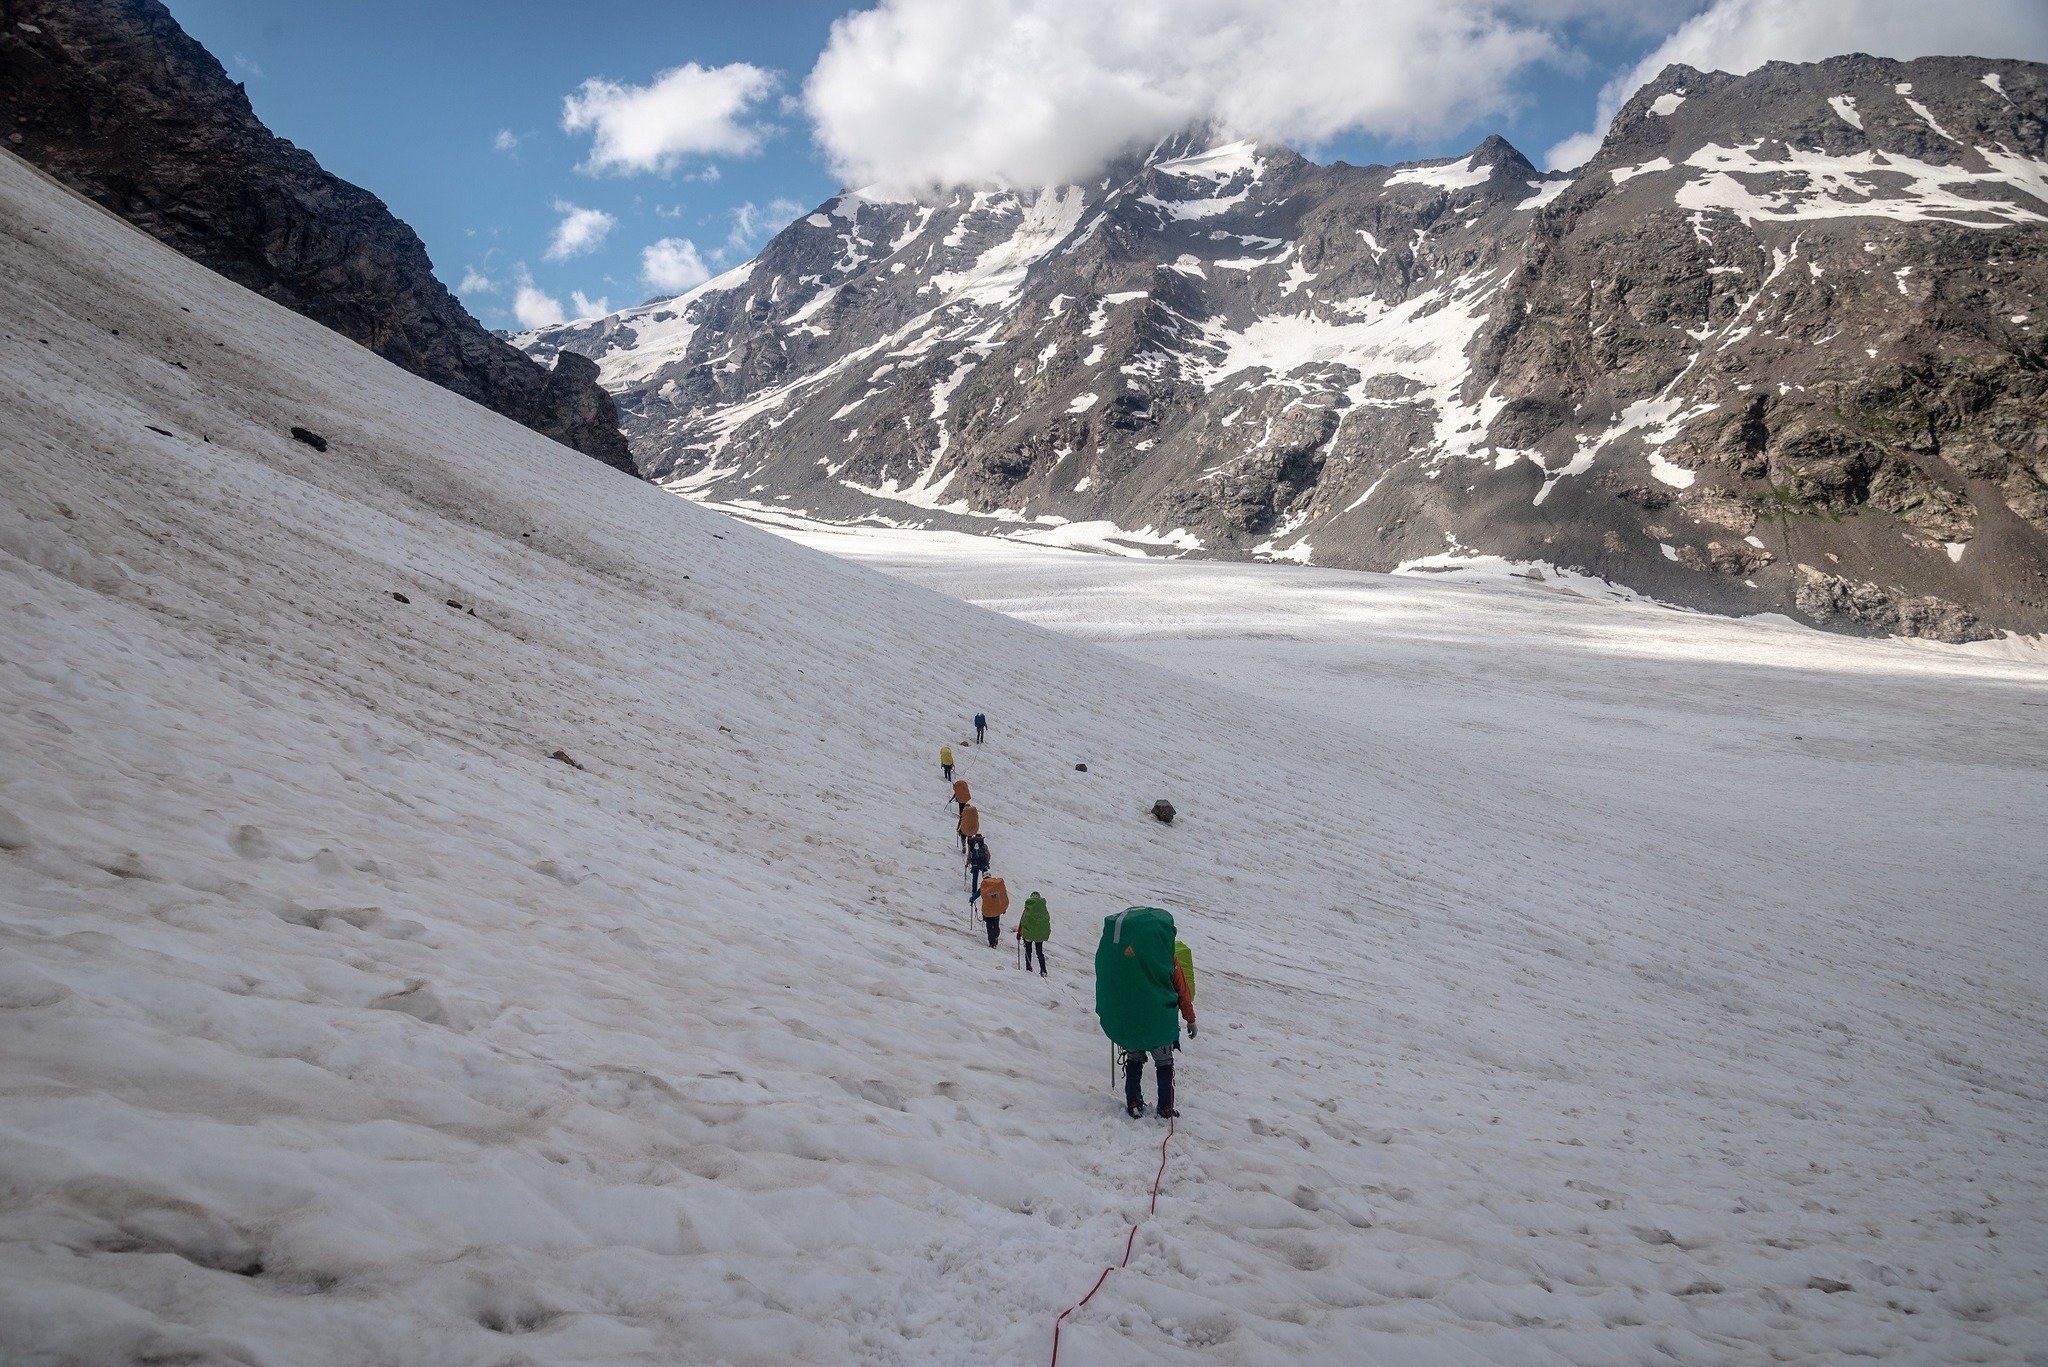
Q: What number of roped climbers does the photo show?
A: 9